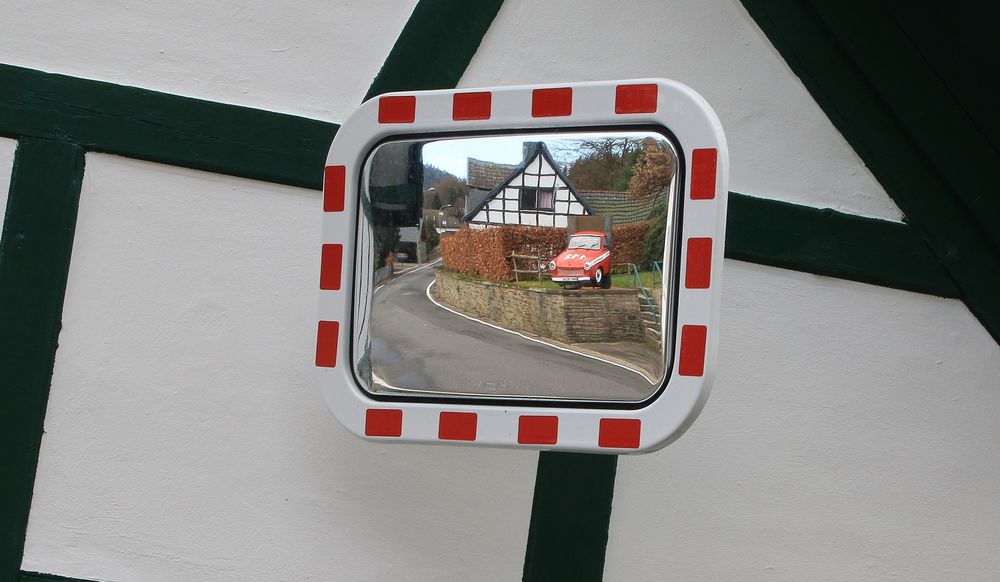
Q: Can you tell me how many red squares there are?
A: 14